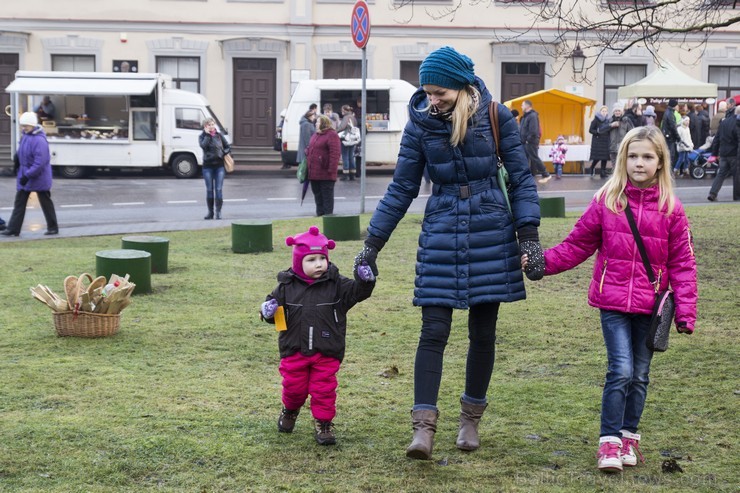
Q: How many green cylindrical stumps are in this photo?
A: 5